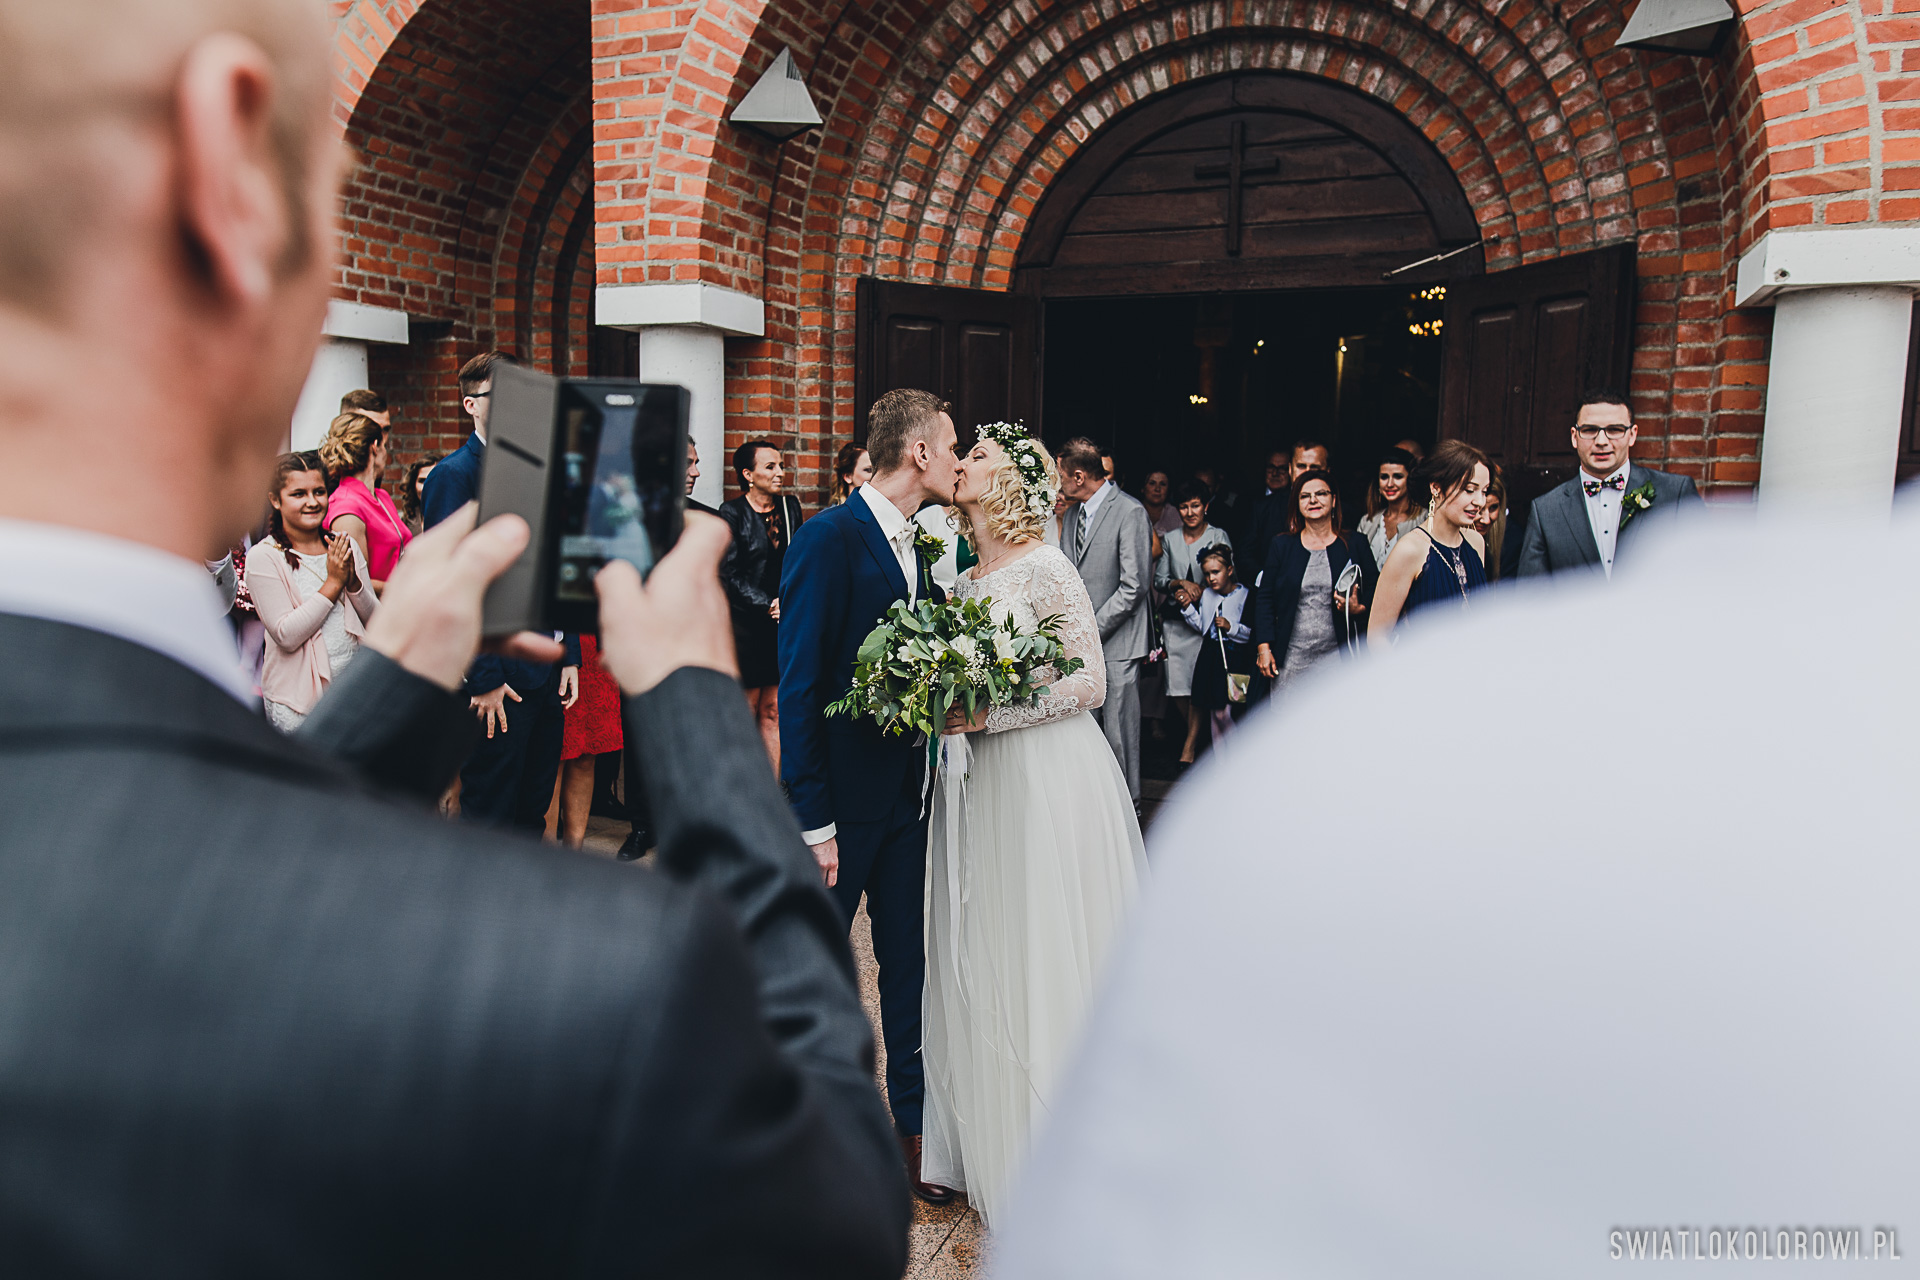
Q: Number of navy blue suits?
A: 2